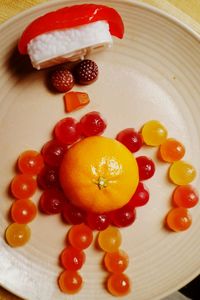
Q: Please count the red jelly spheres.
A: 11